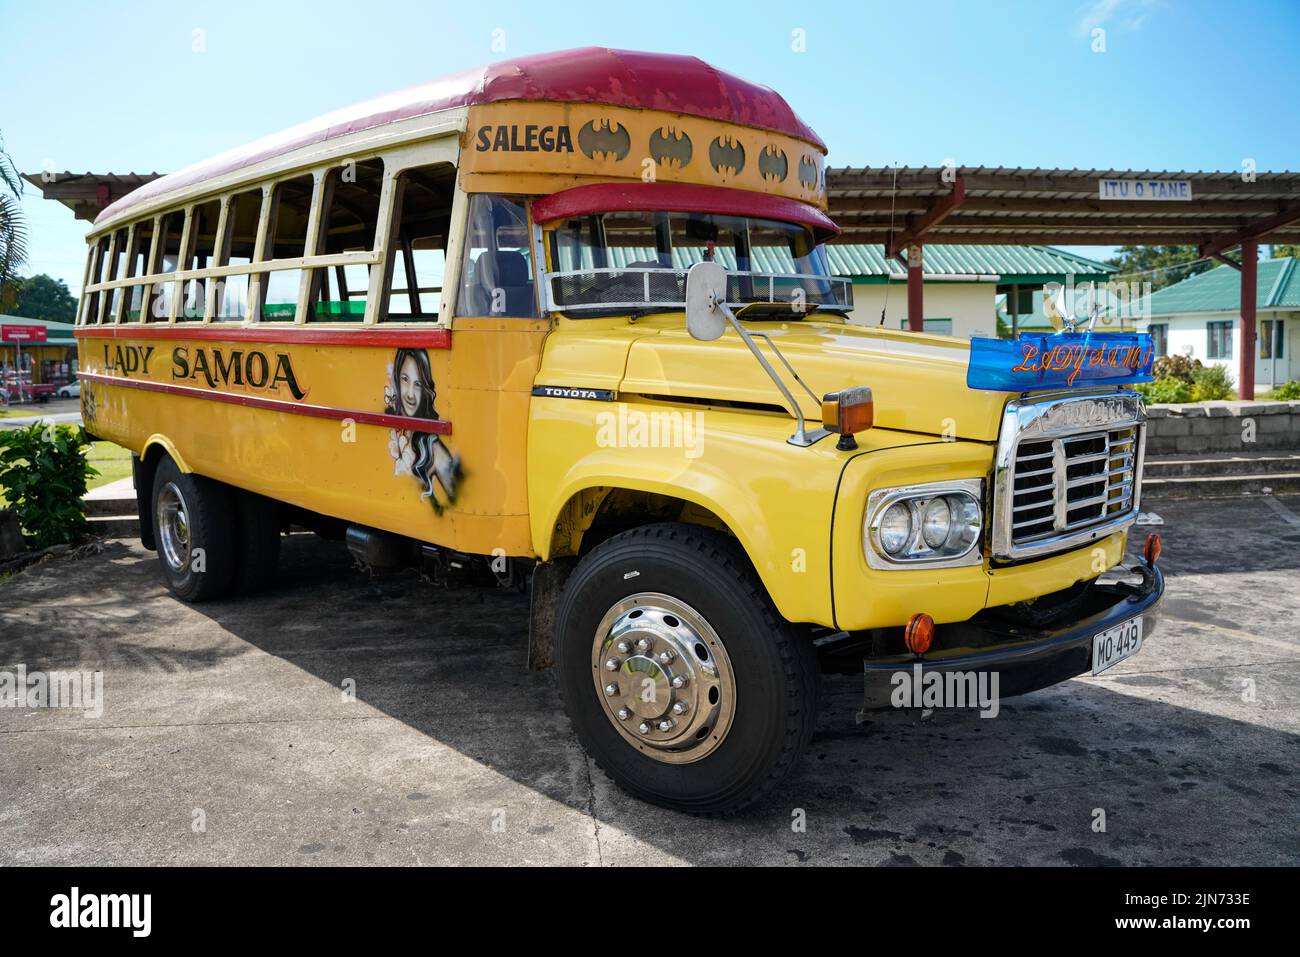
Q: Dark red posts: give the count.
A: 2